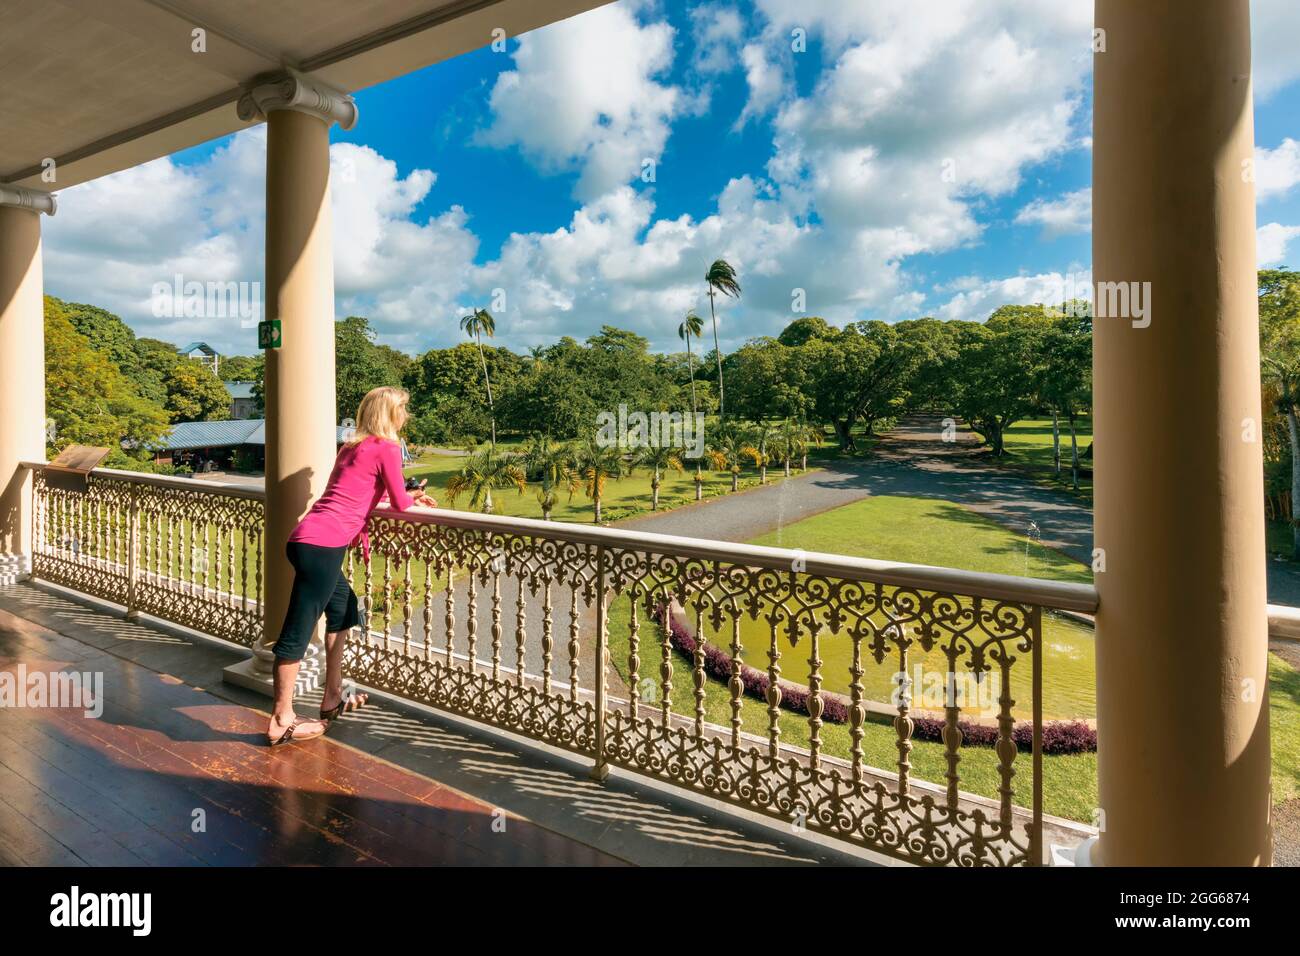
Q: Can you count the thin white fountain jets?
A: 2